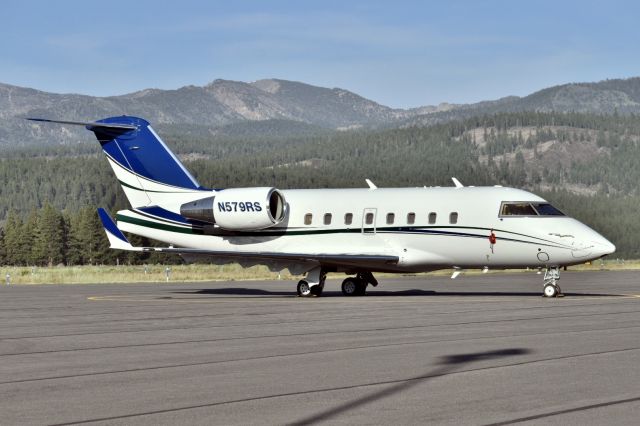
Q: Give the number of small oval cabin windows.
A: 8